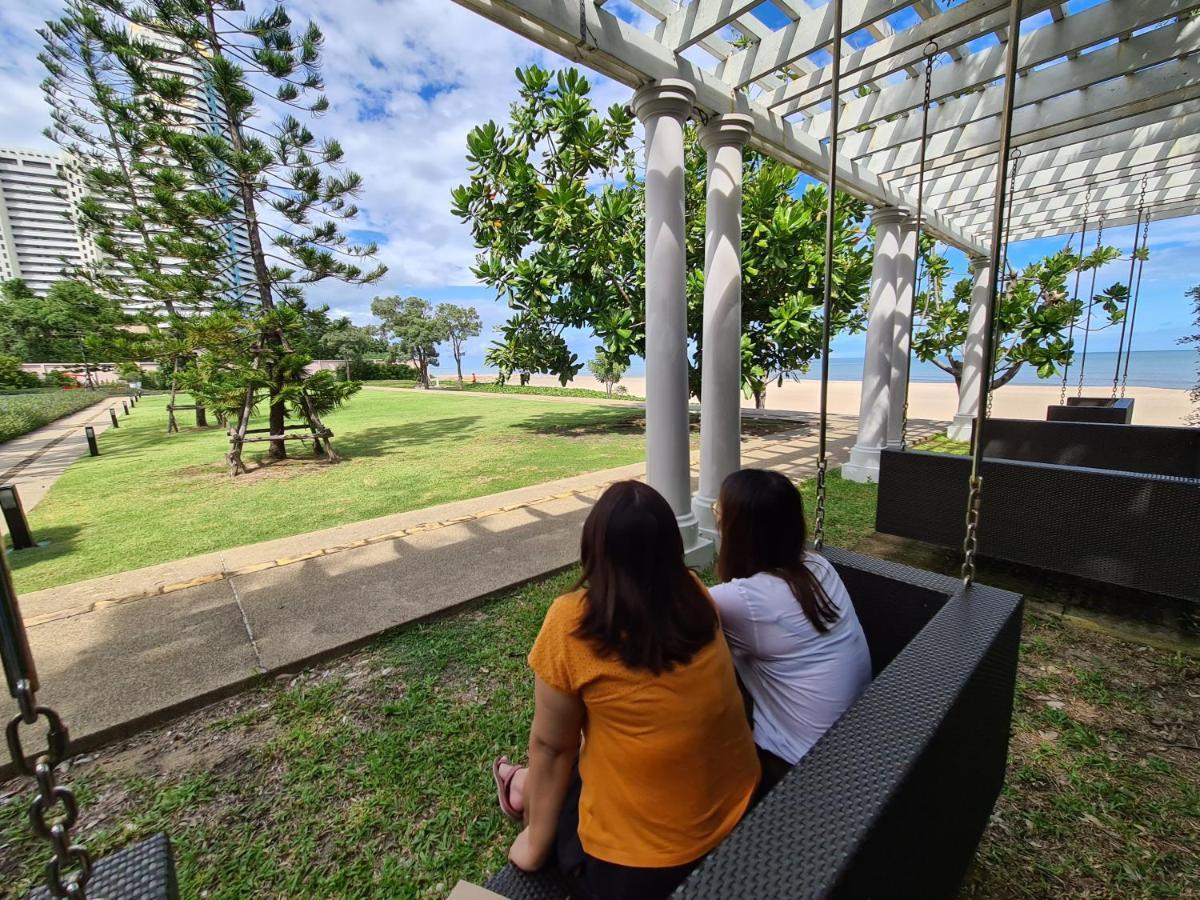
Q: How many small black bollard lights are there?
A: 7